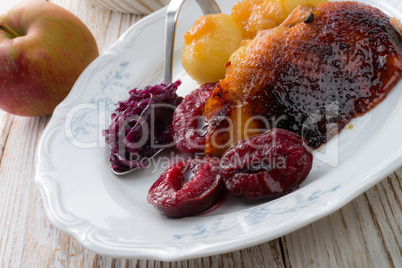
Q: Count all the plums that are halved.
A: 3